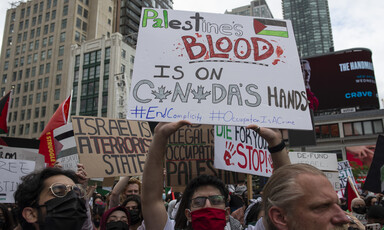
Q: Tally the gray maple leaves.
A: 2